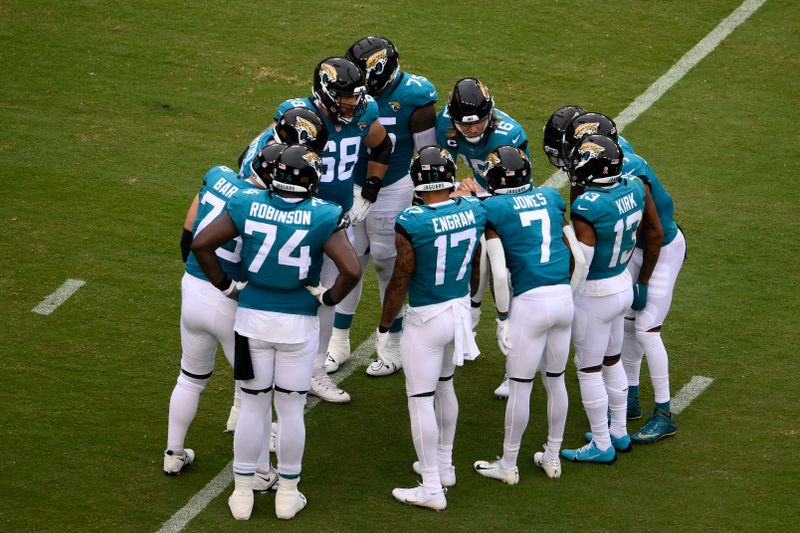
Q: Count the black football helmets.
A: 11